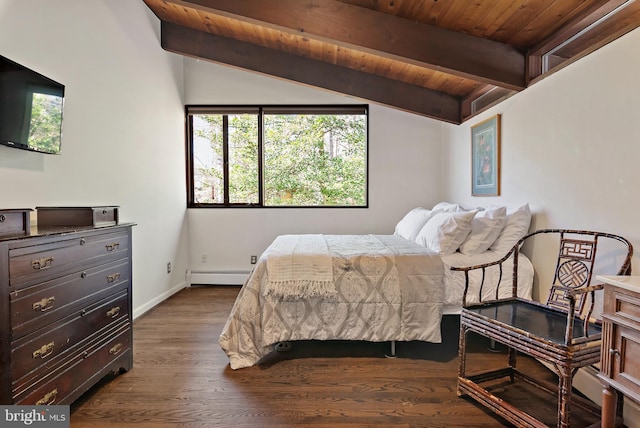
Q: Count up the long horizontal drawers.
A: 4